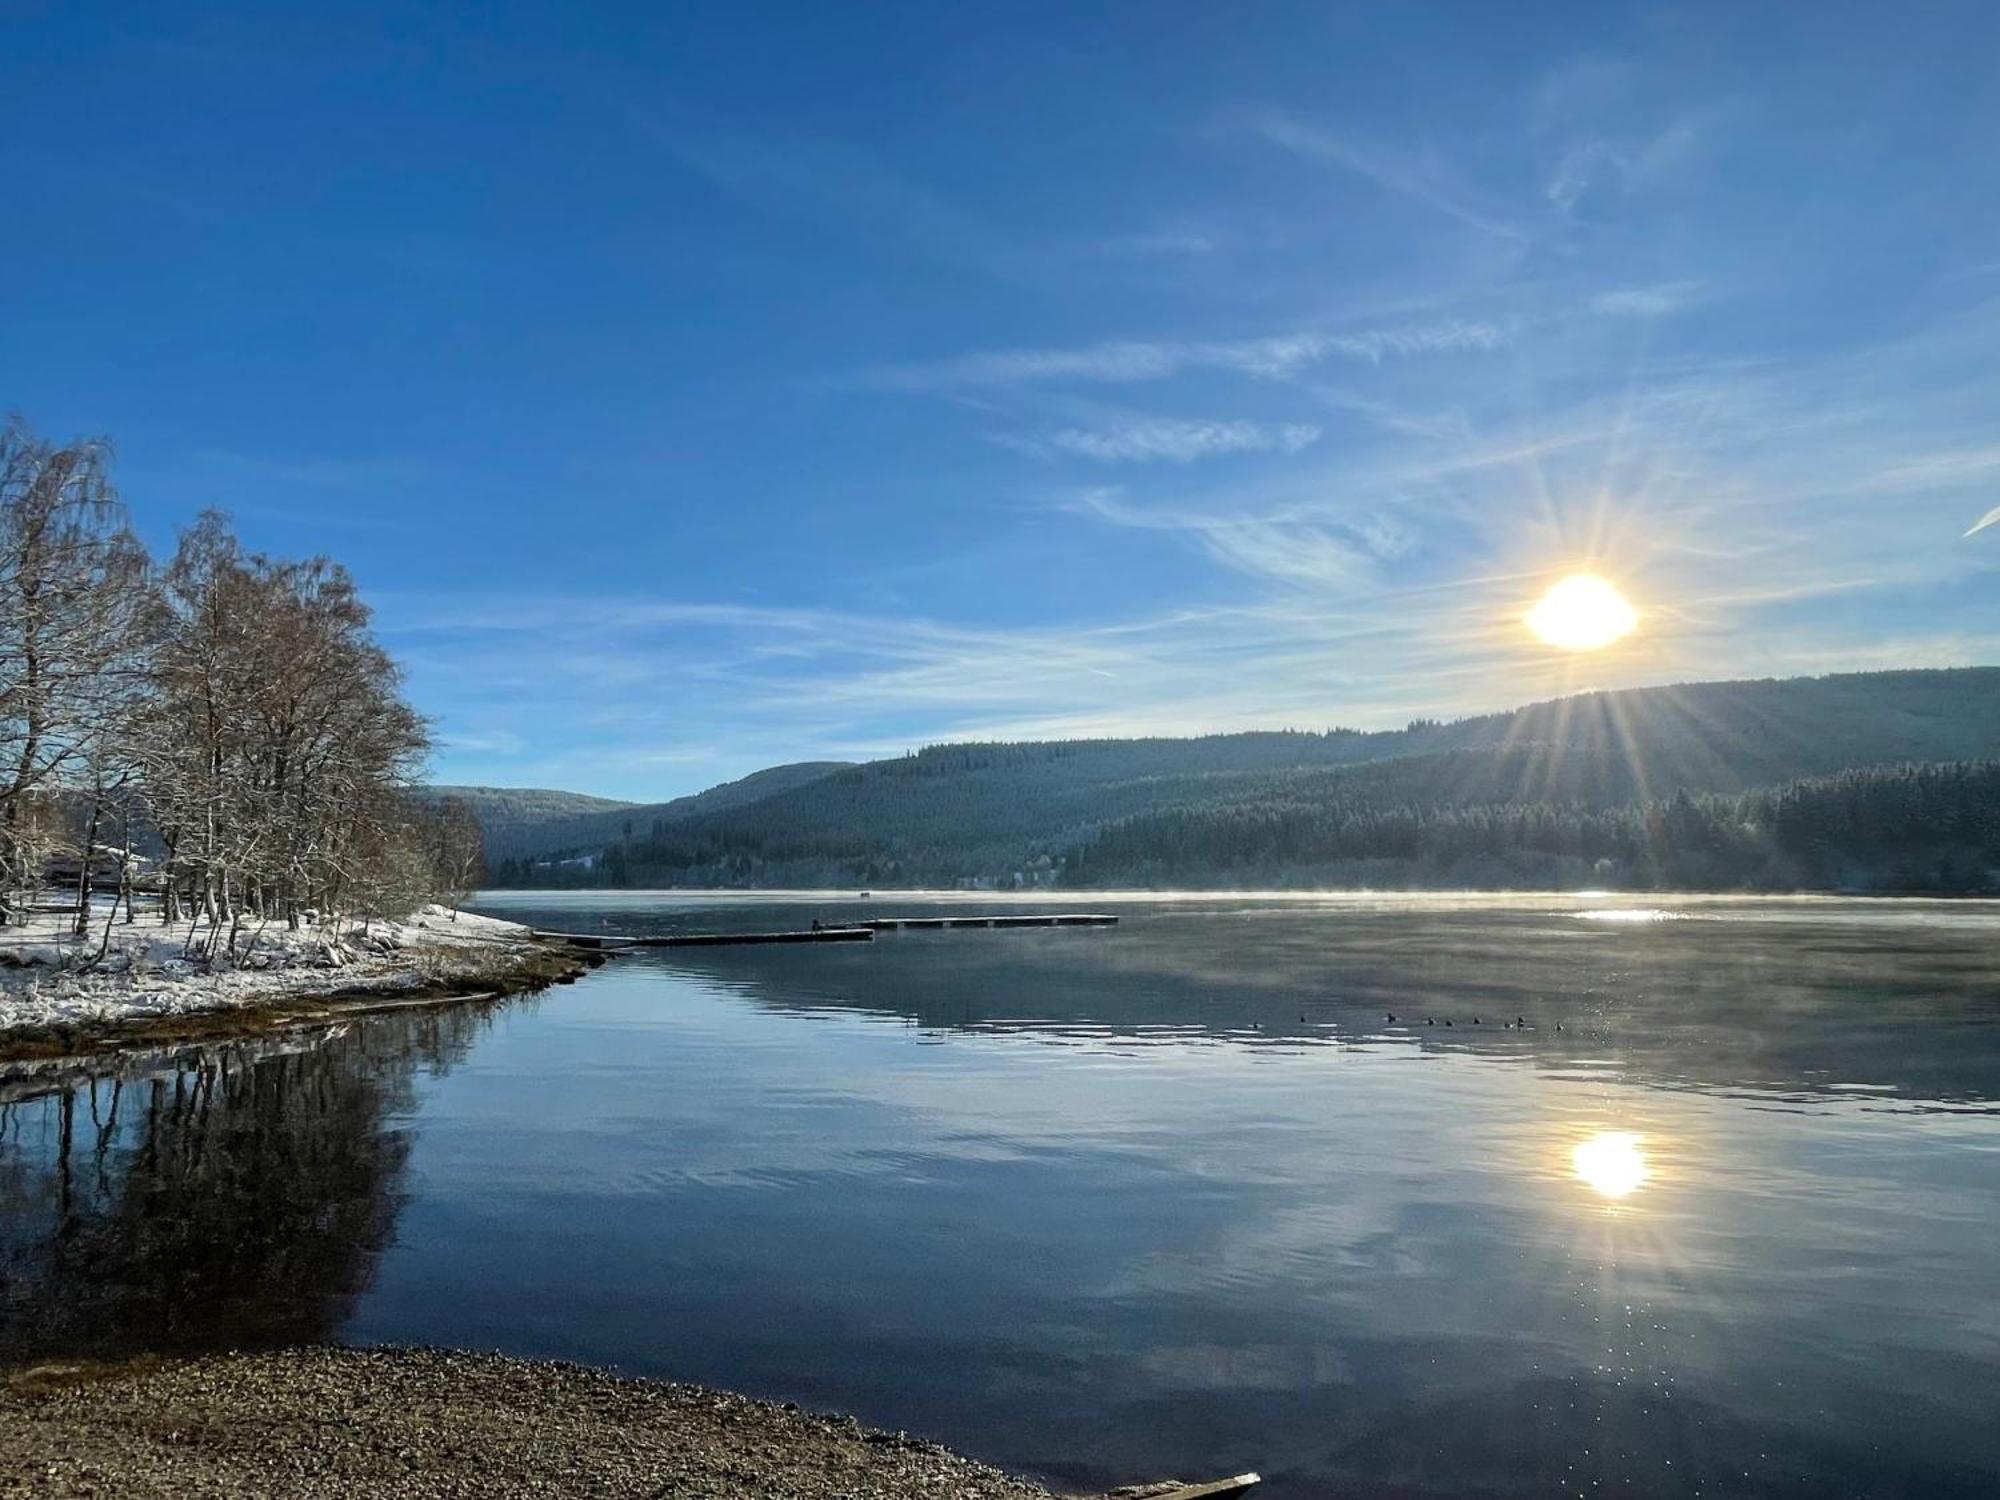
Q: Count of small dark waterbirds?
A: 9